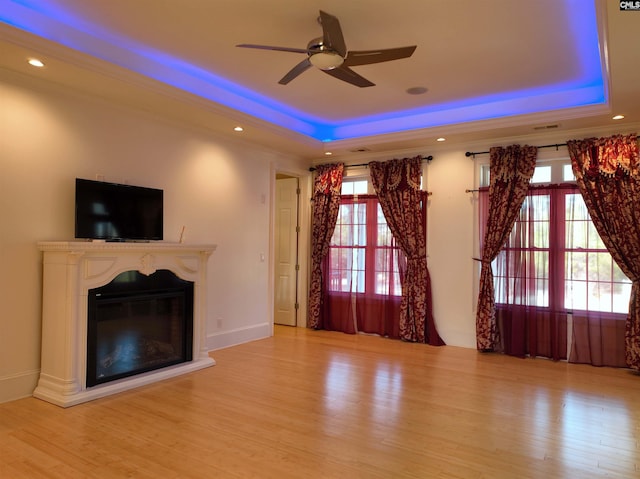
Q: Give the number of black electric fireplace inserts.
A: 1